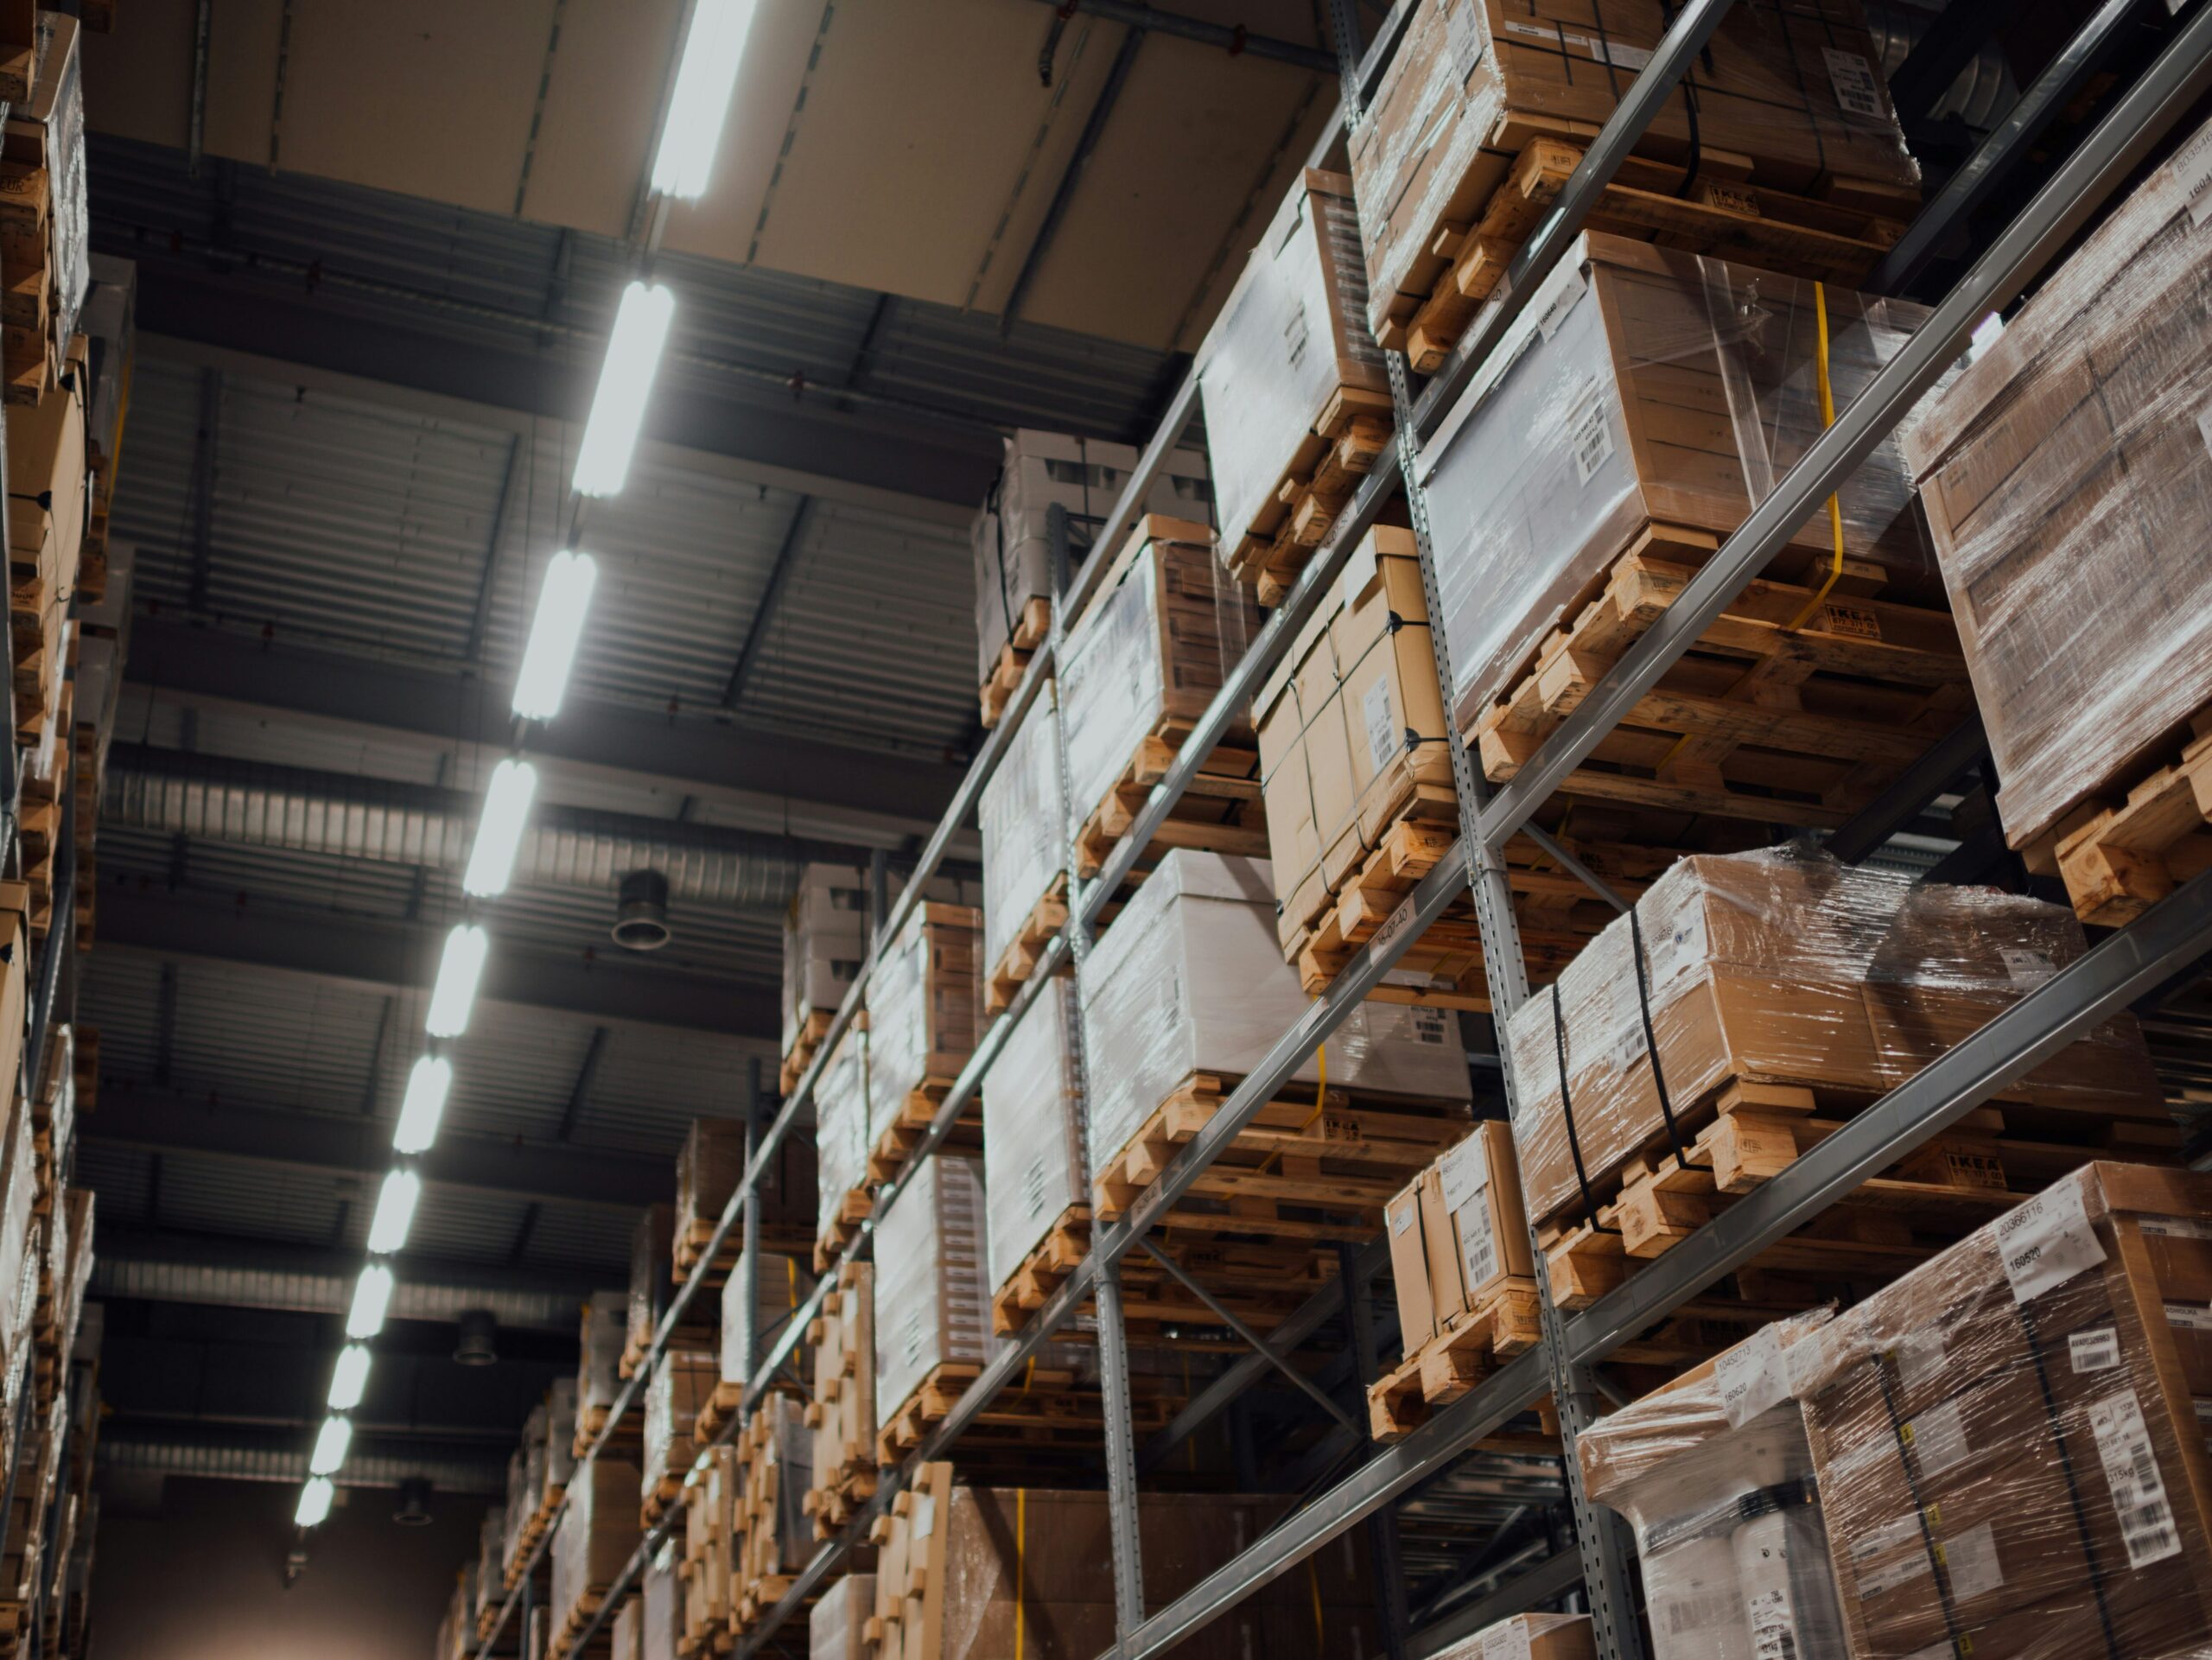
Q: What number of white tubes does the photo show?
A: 11